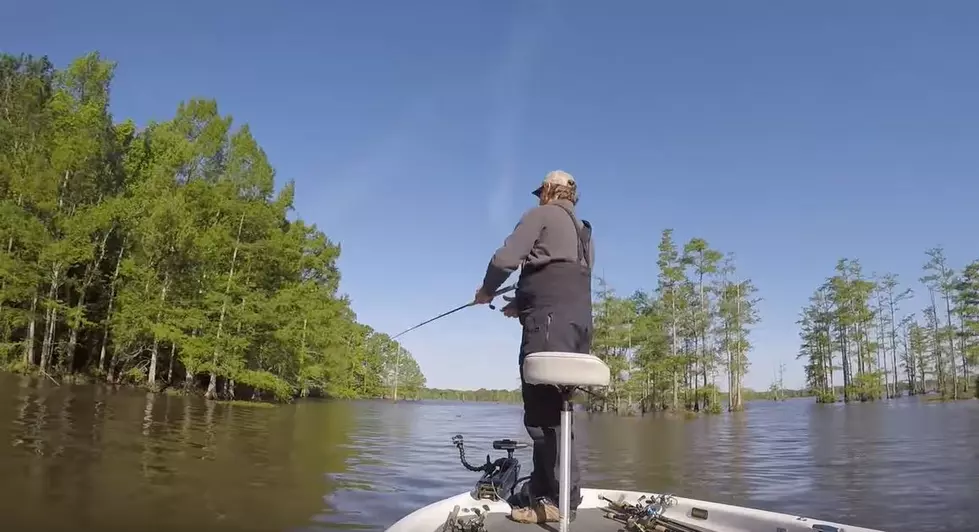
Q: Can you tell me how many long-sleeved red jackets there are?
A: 0